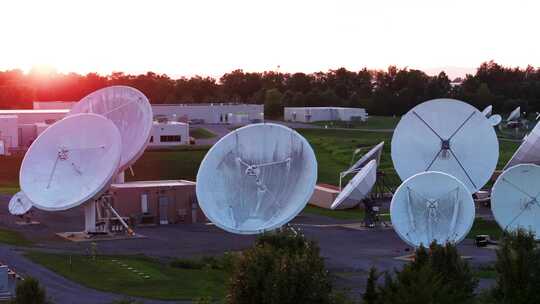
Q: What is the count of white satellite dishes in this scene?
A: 13